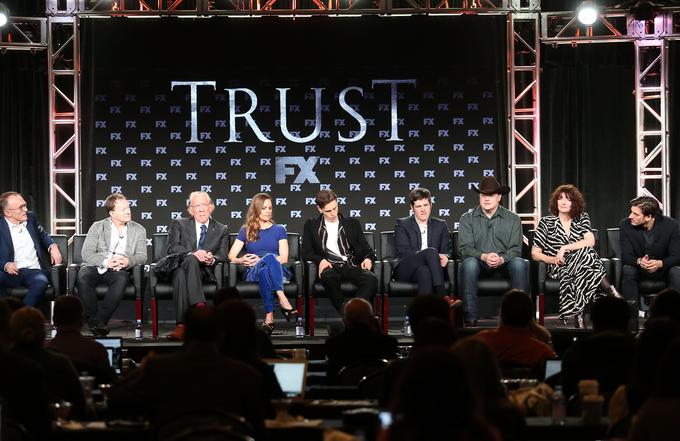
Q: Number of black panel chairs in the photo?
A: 9